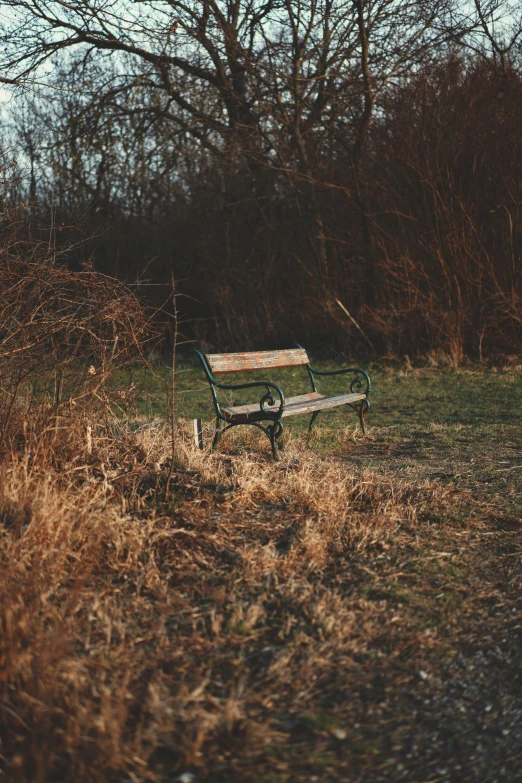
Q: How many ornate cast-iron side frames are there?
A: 2